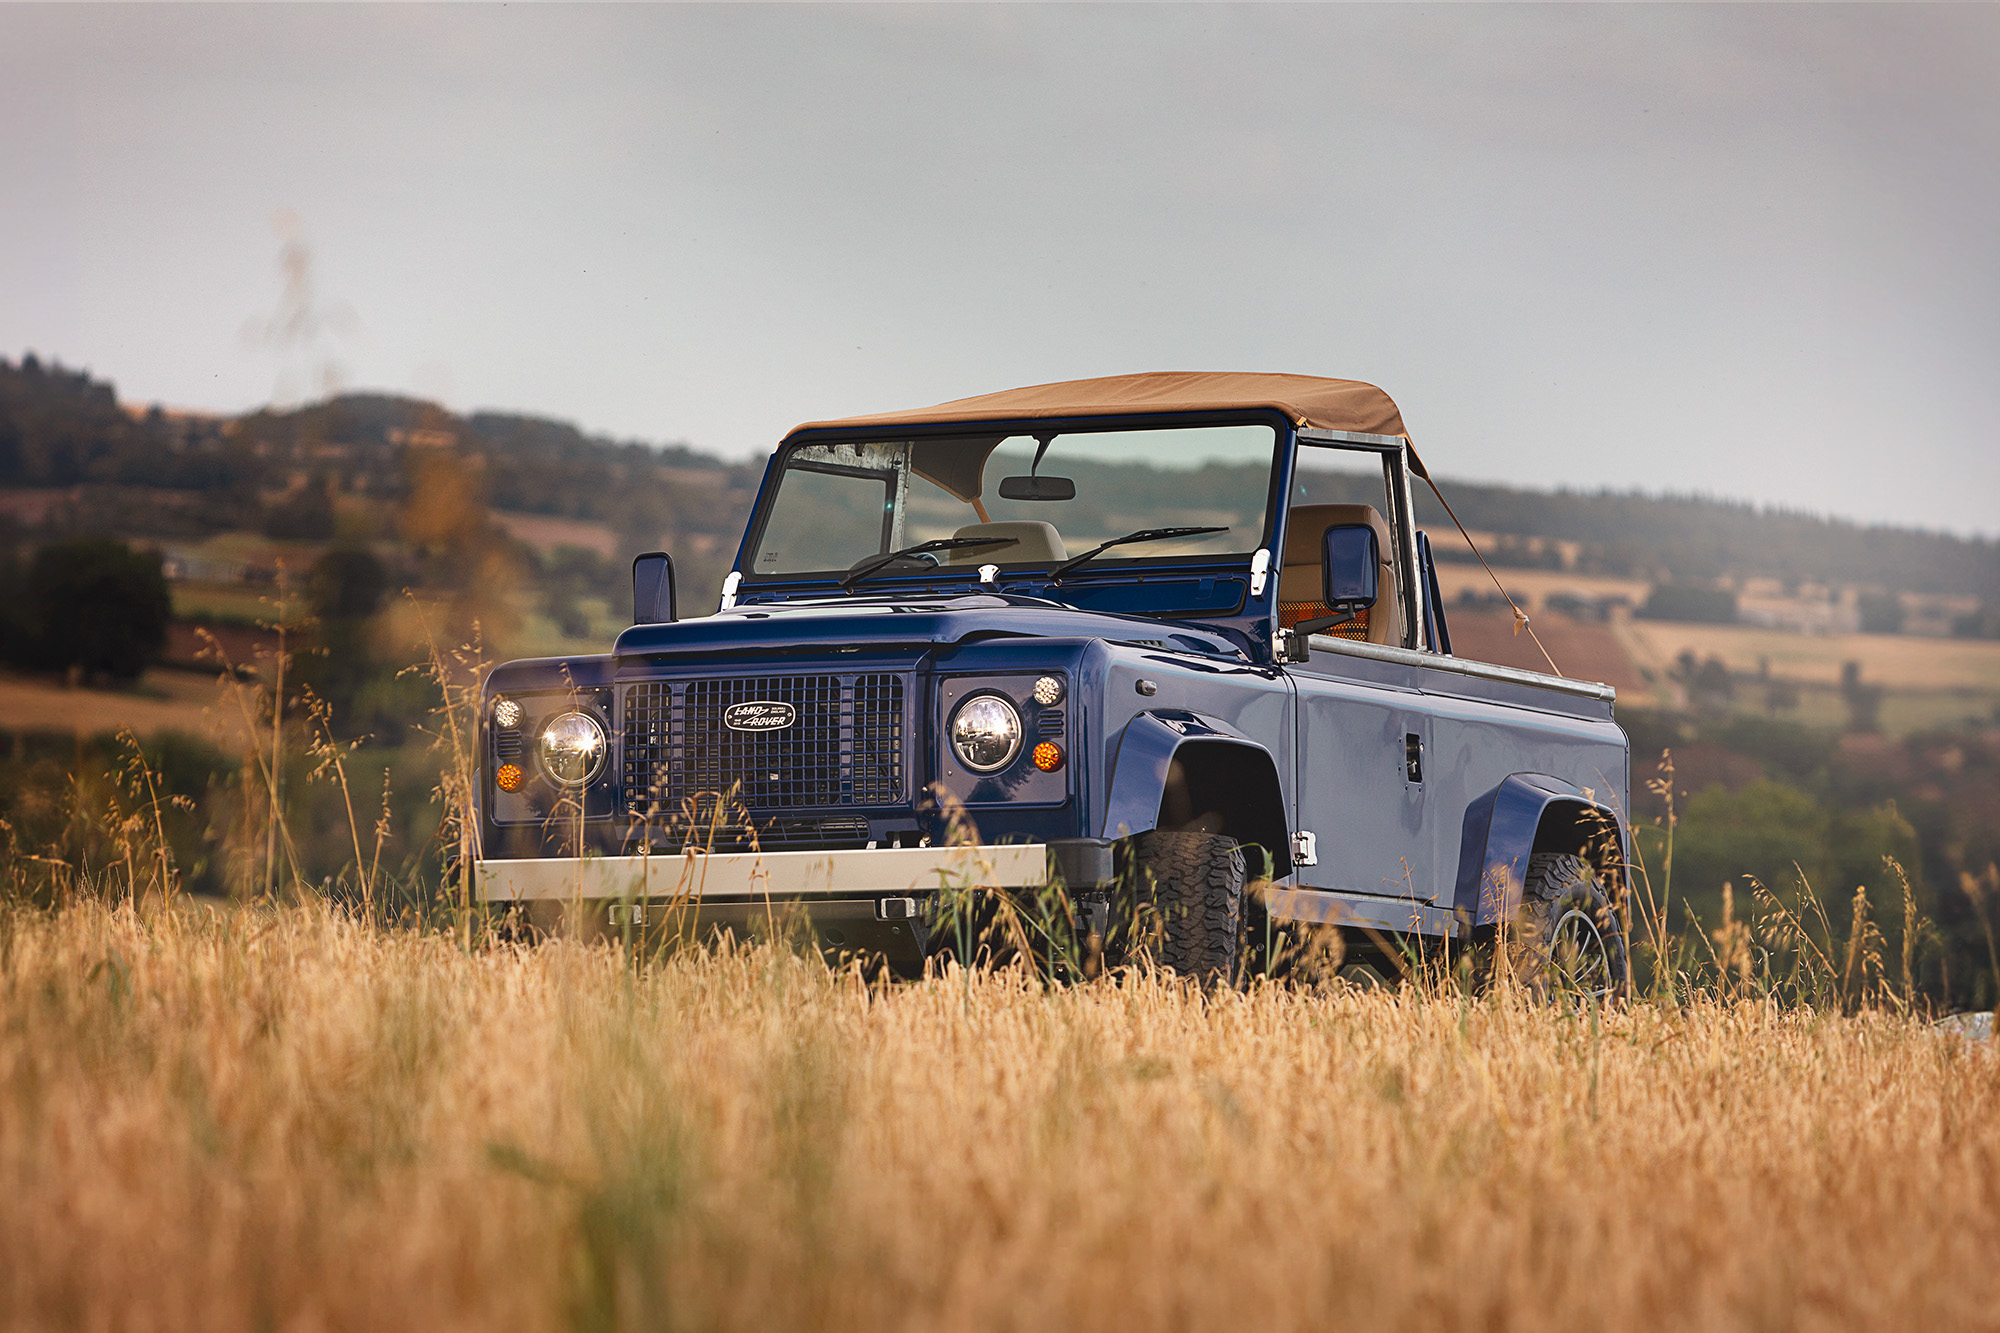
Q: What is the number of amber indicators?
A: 2